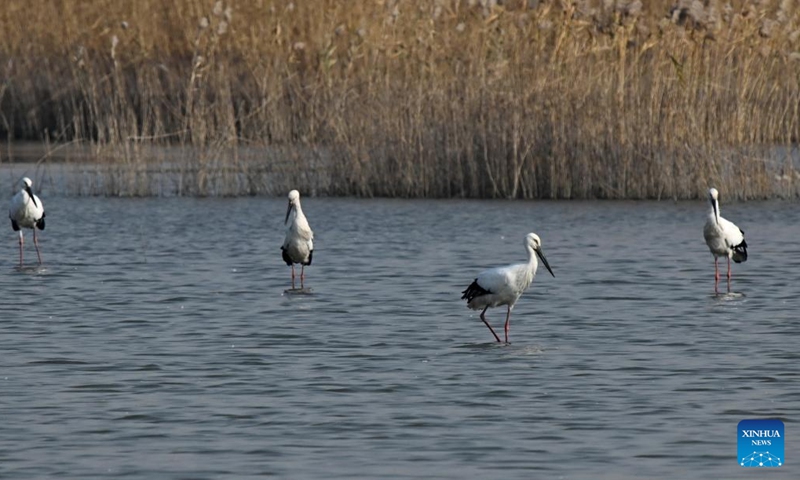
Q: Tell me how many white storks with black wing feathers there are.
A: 4